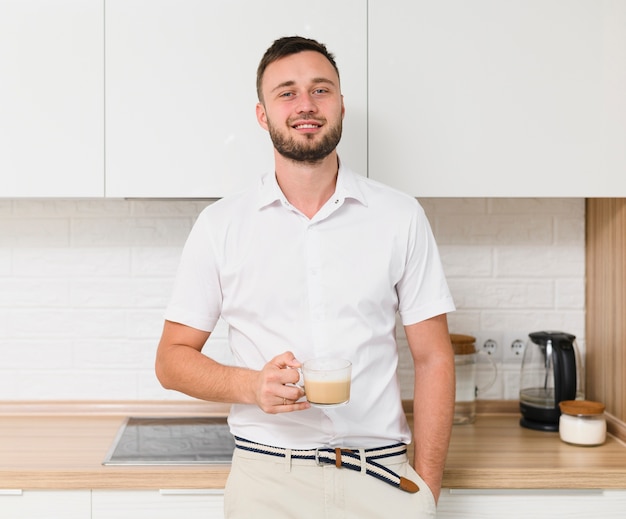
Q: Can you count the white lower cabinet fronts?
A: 3